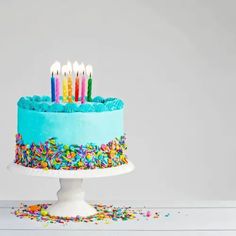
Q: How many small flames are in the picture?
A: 7